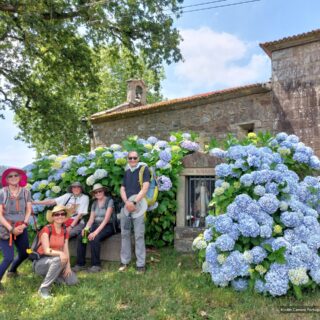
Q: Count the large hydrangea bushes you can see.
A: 2